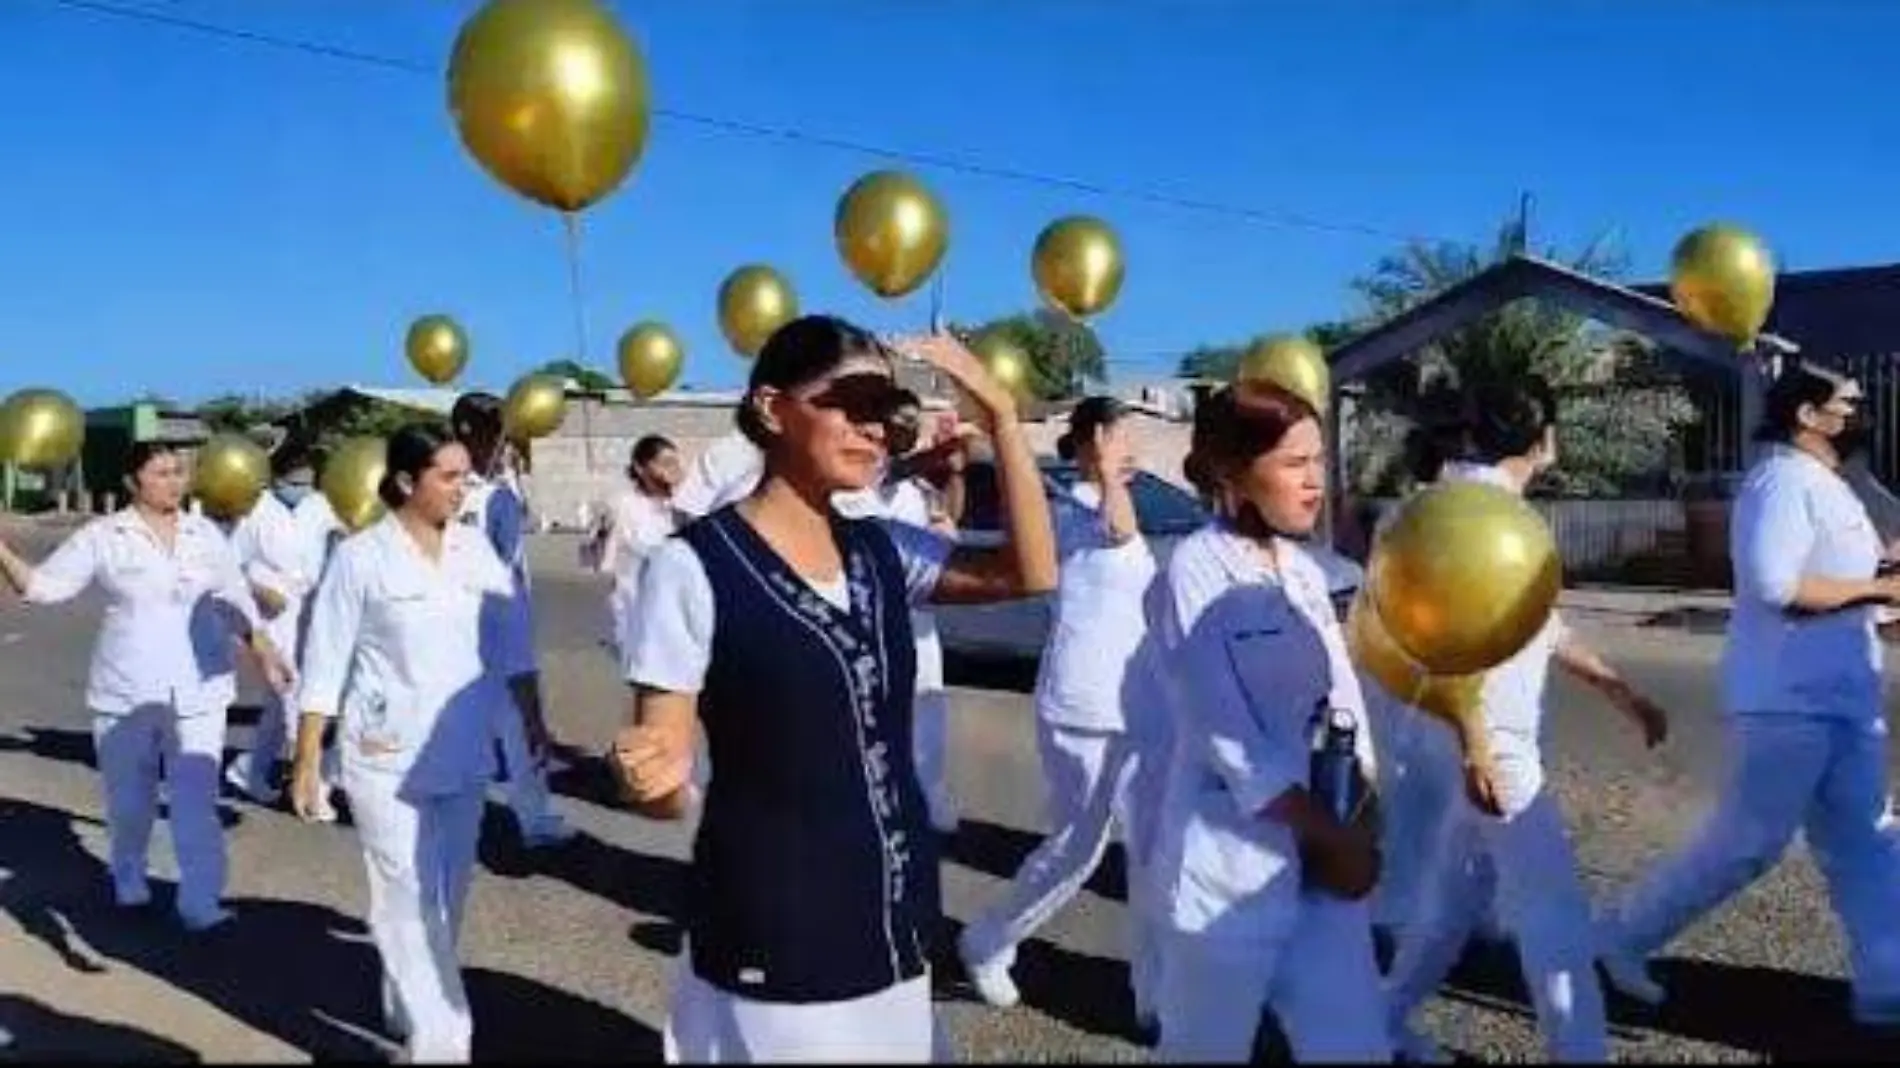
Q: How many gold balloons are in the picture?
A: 15